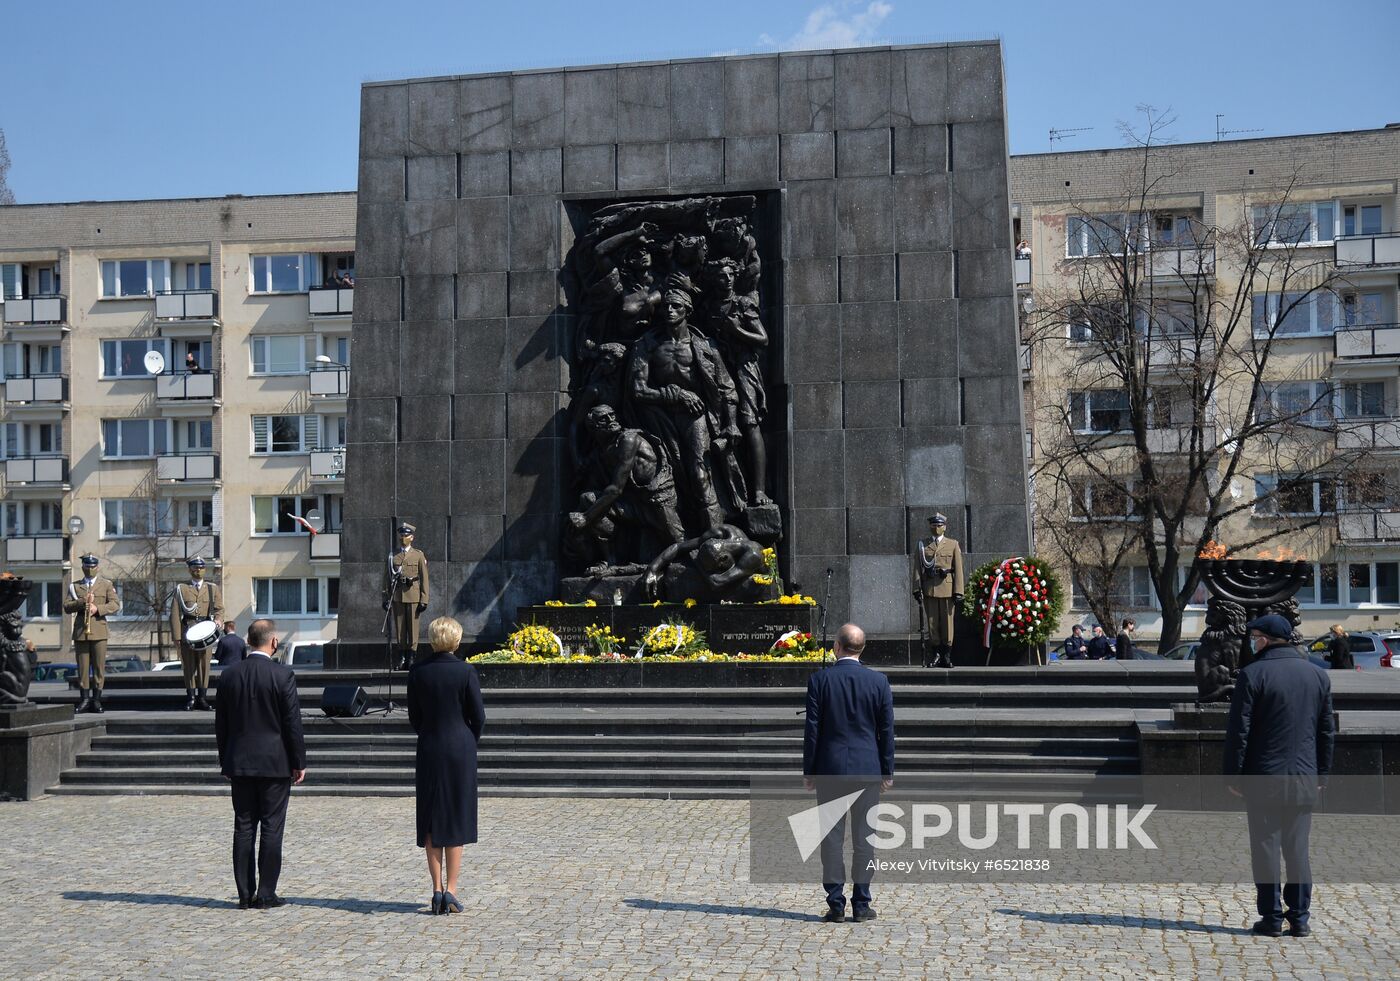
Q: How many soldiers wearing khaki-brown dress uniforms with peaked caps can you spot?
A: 4